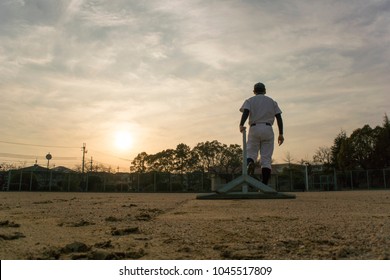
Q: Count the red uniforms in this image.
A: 0